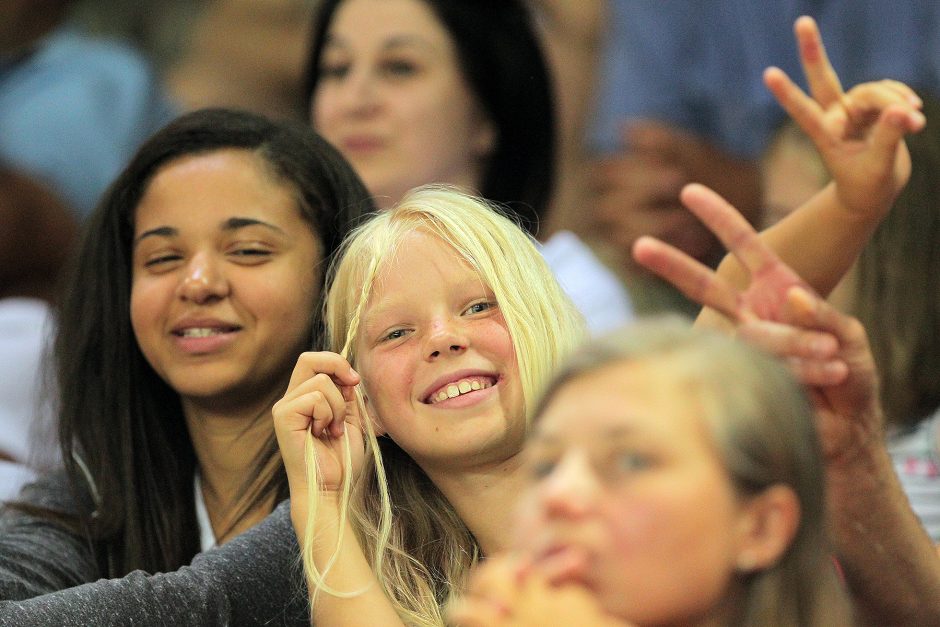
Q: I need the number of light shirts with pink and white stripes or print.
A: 1